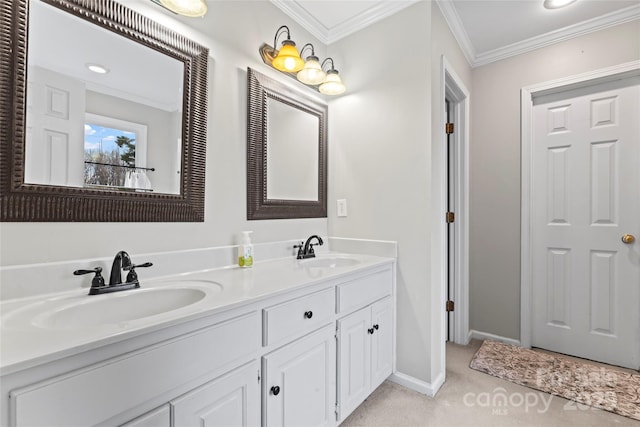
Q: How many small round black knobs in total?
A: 4